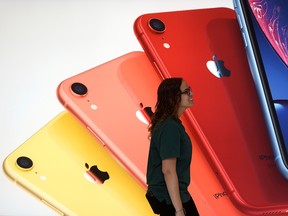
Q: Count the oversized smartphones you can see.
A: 4